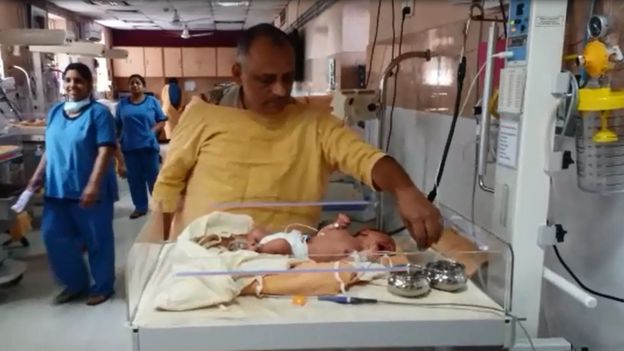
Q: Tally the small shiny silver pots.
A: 2